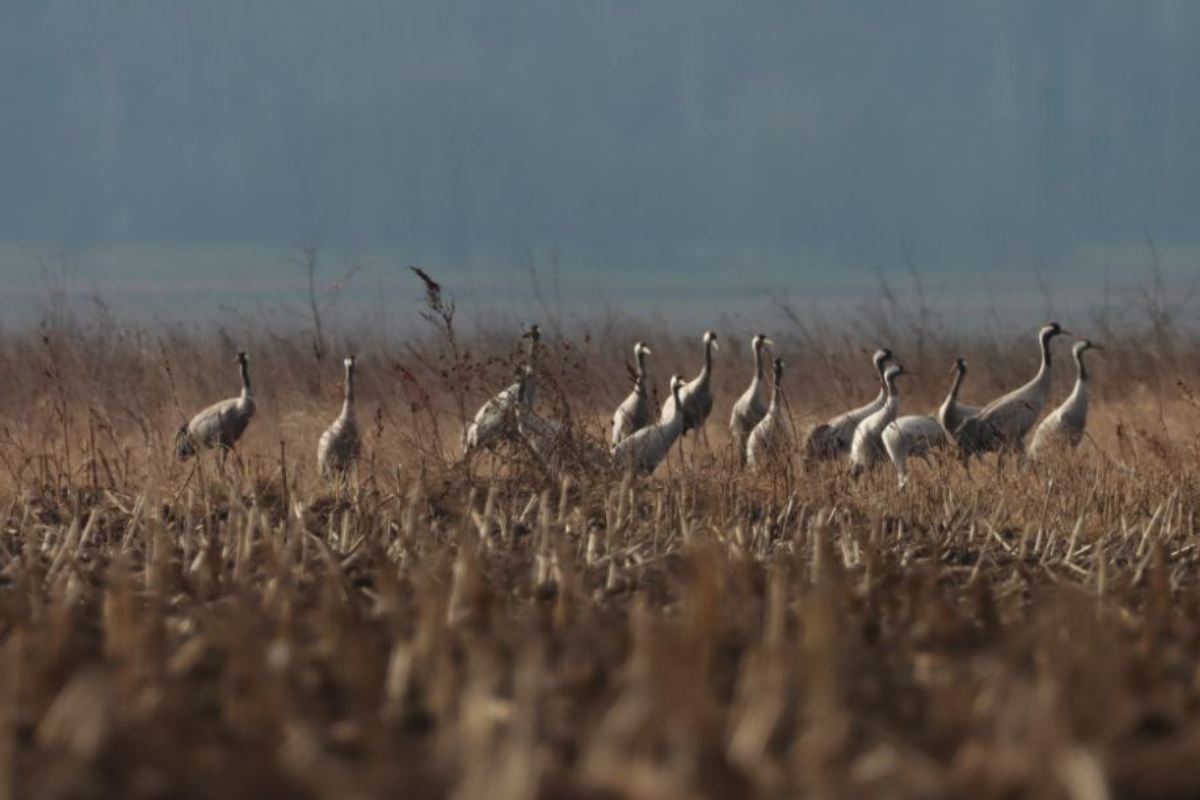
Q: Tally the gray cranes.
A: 15